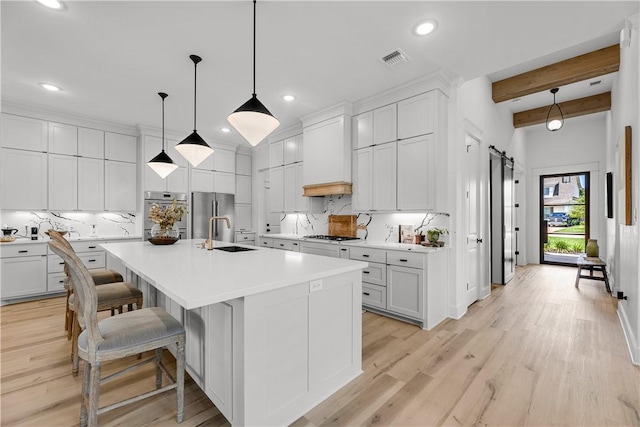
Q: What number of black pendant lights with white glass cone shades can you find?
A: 3